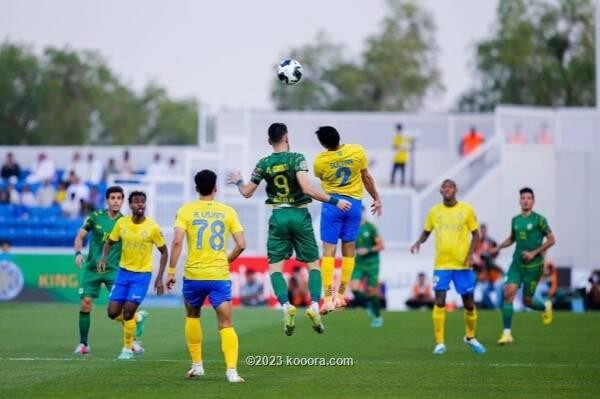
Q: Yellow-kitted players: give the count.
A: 4